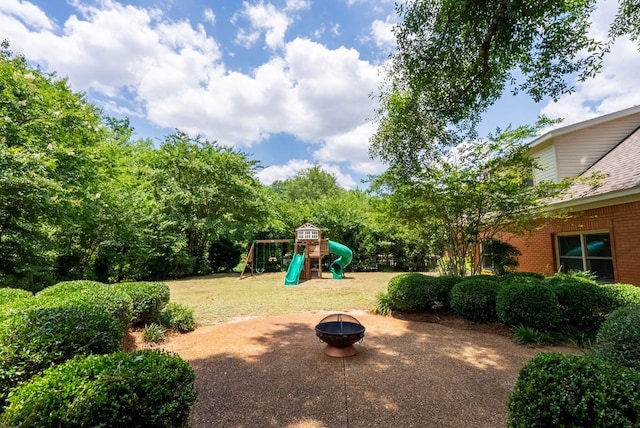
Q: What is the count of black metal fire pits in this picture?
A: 1